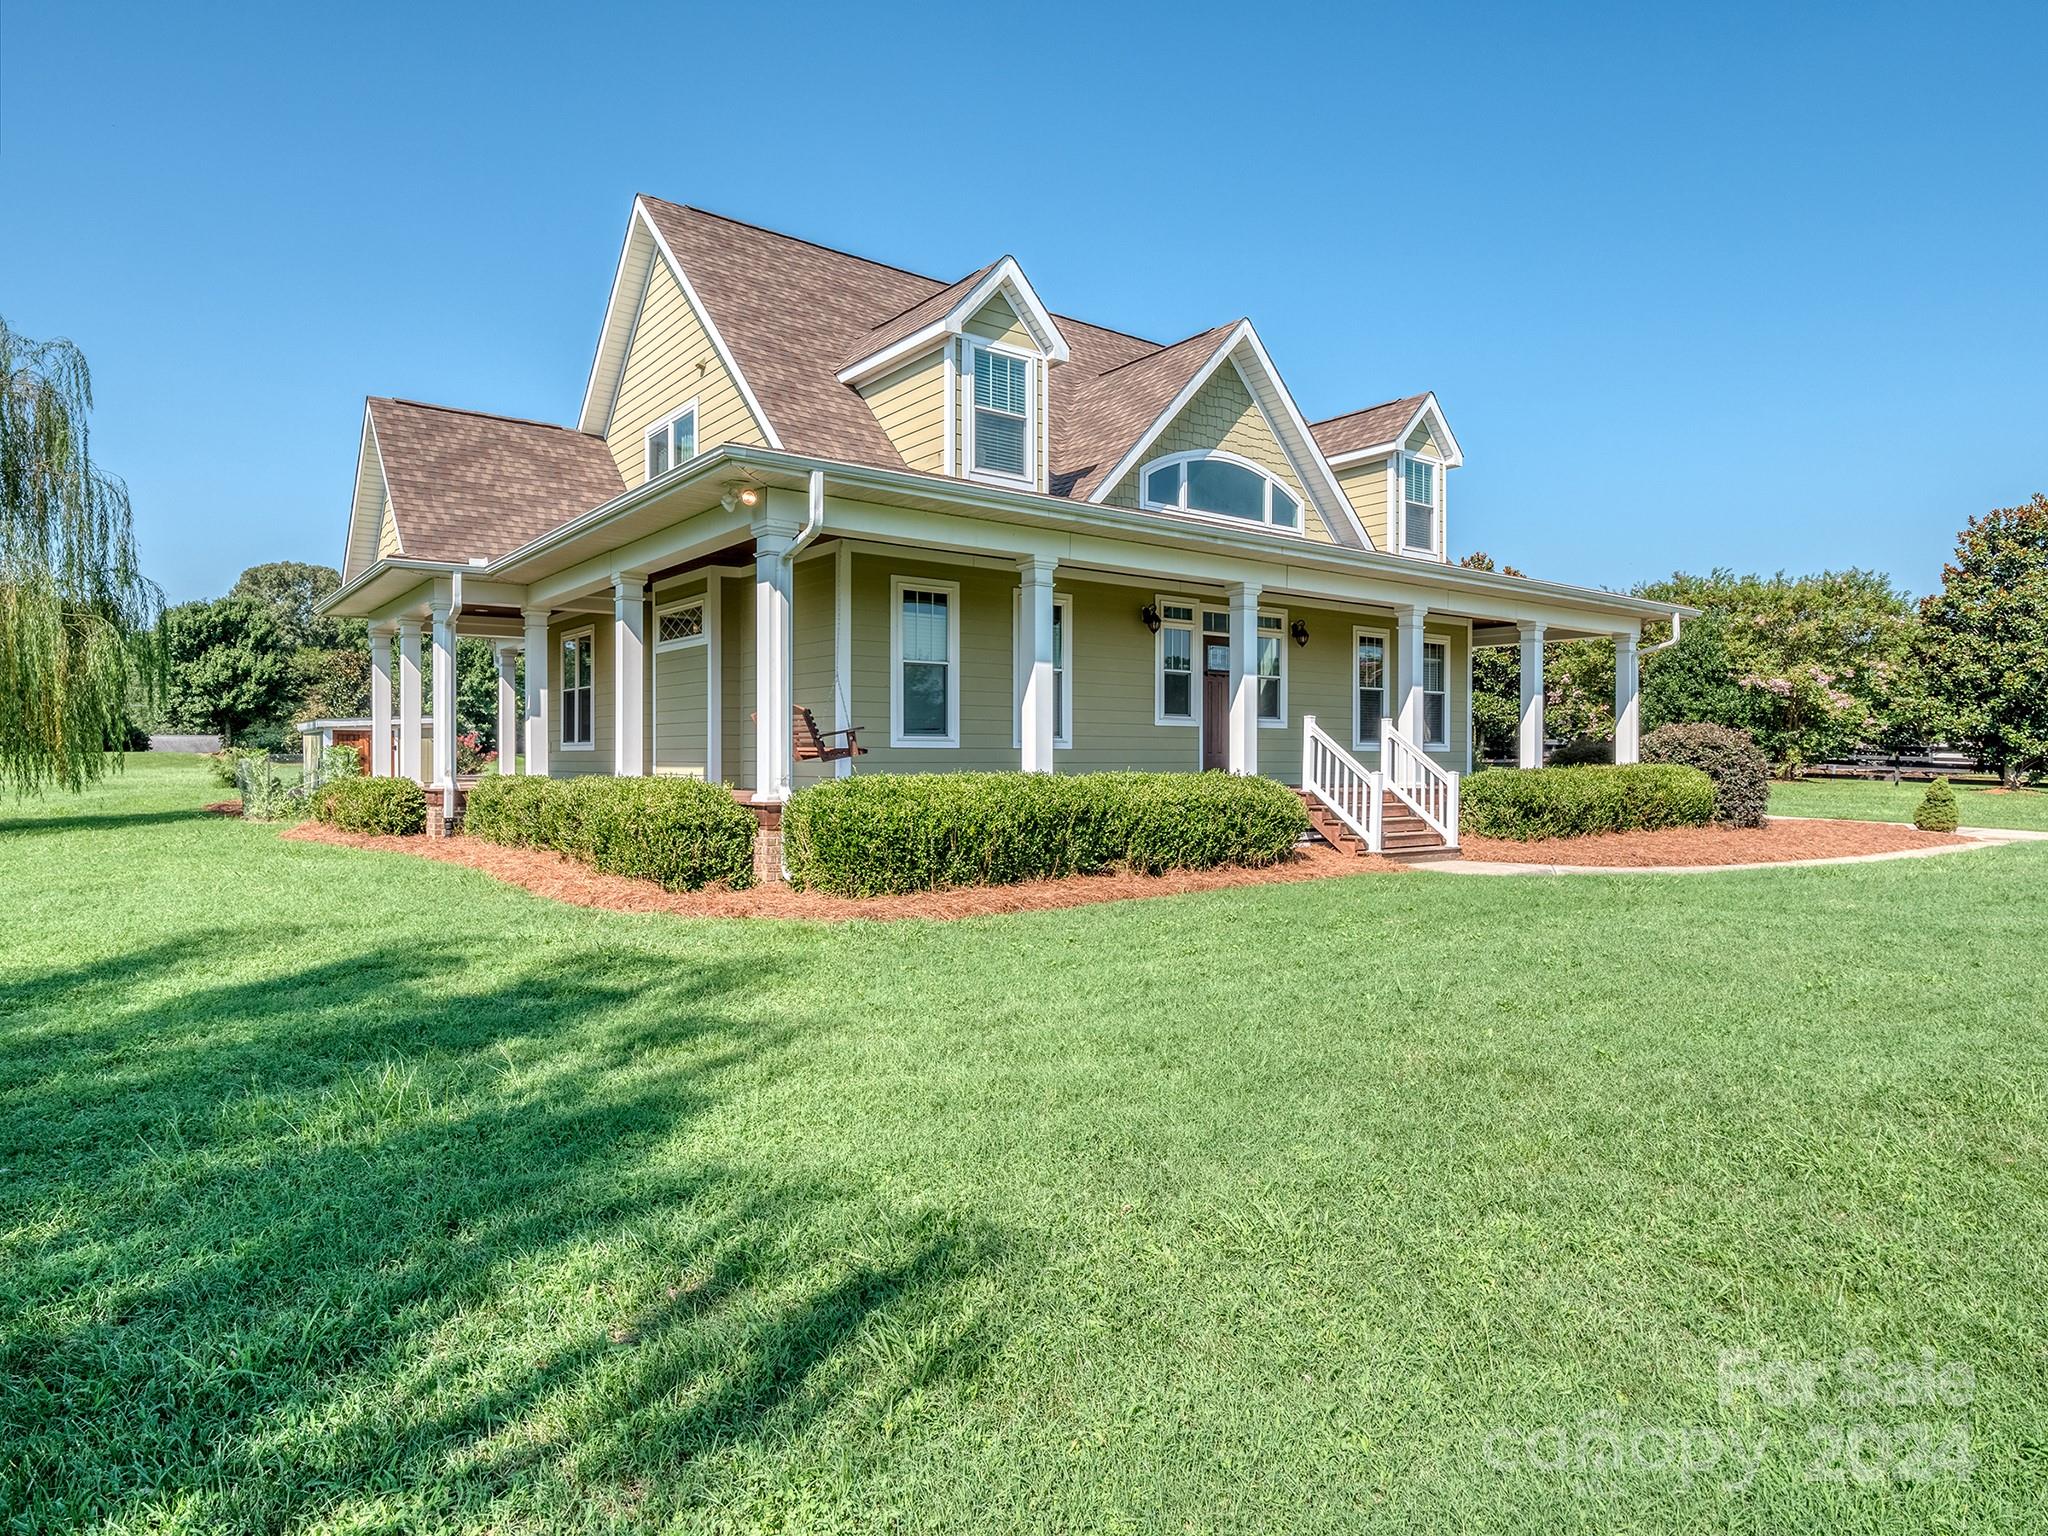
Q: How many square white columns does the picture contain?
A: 12